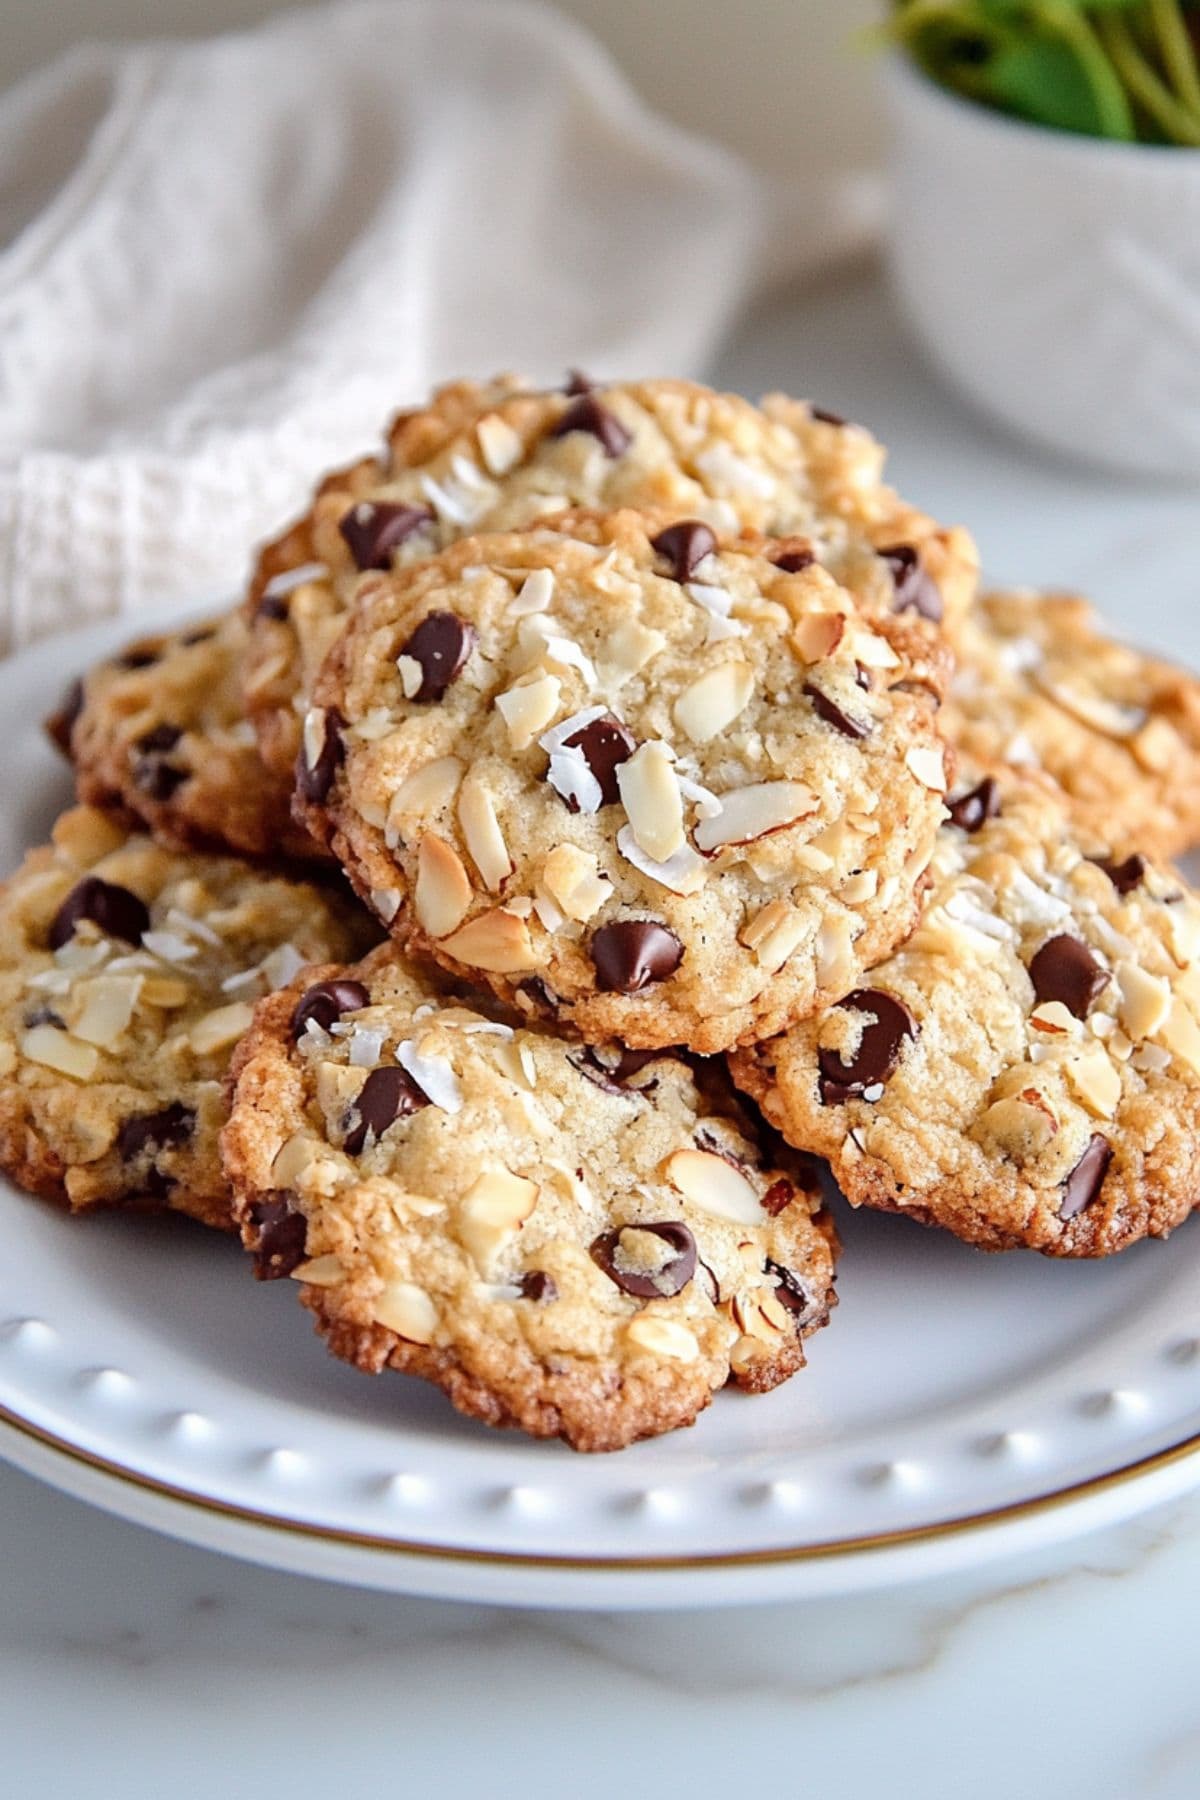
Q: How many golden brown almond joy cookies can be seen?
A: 7